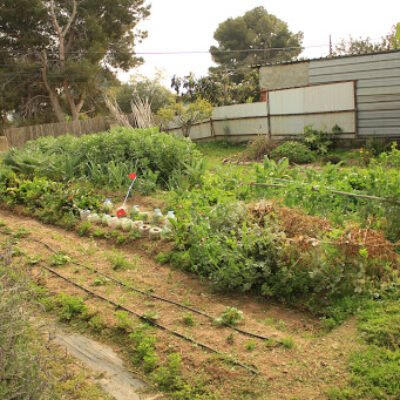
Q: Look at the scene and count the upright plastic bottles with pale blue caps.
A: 4